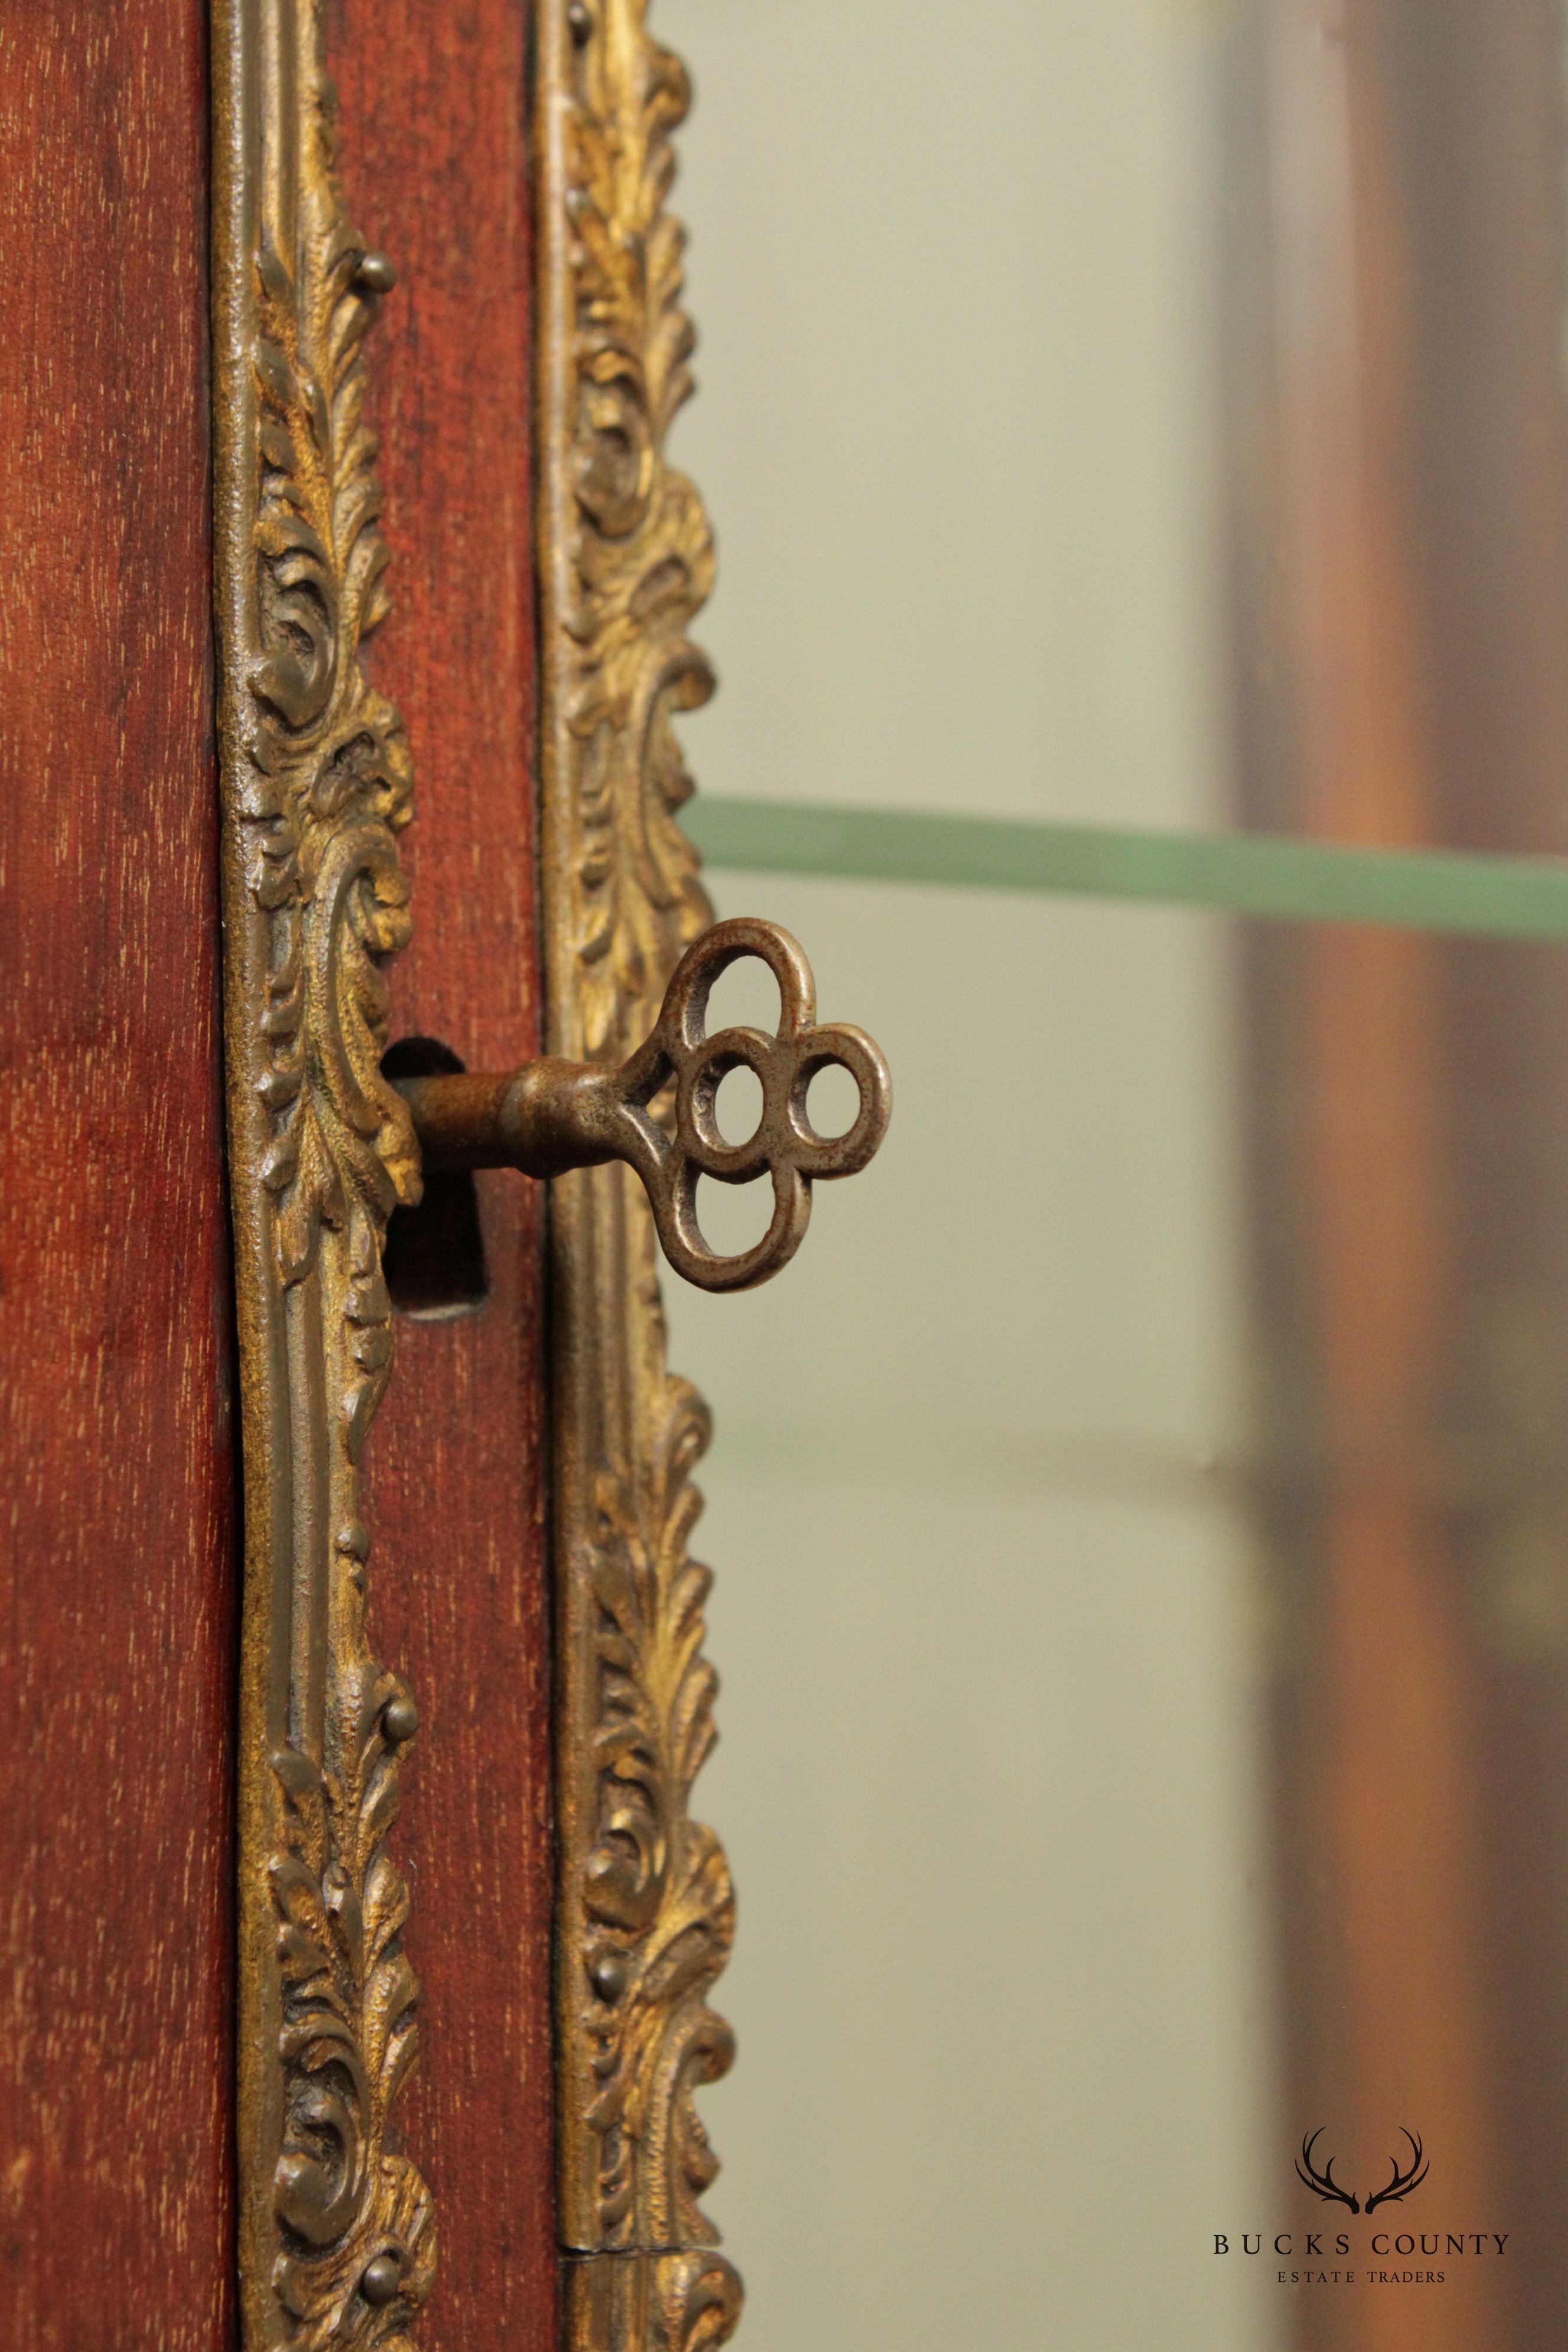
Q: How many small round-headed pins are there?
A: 5